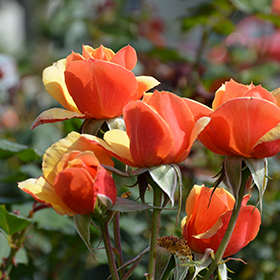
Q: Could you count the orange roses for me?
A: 5